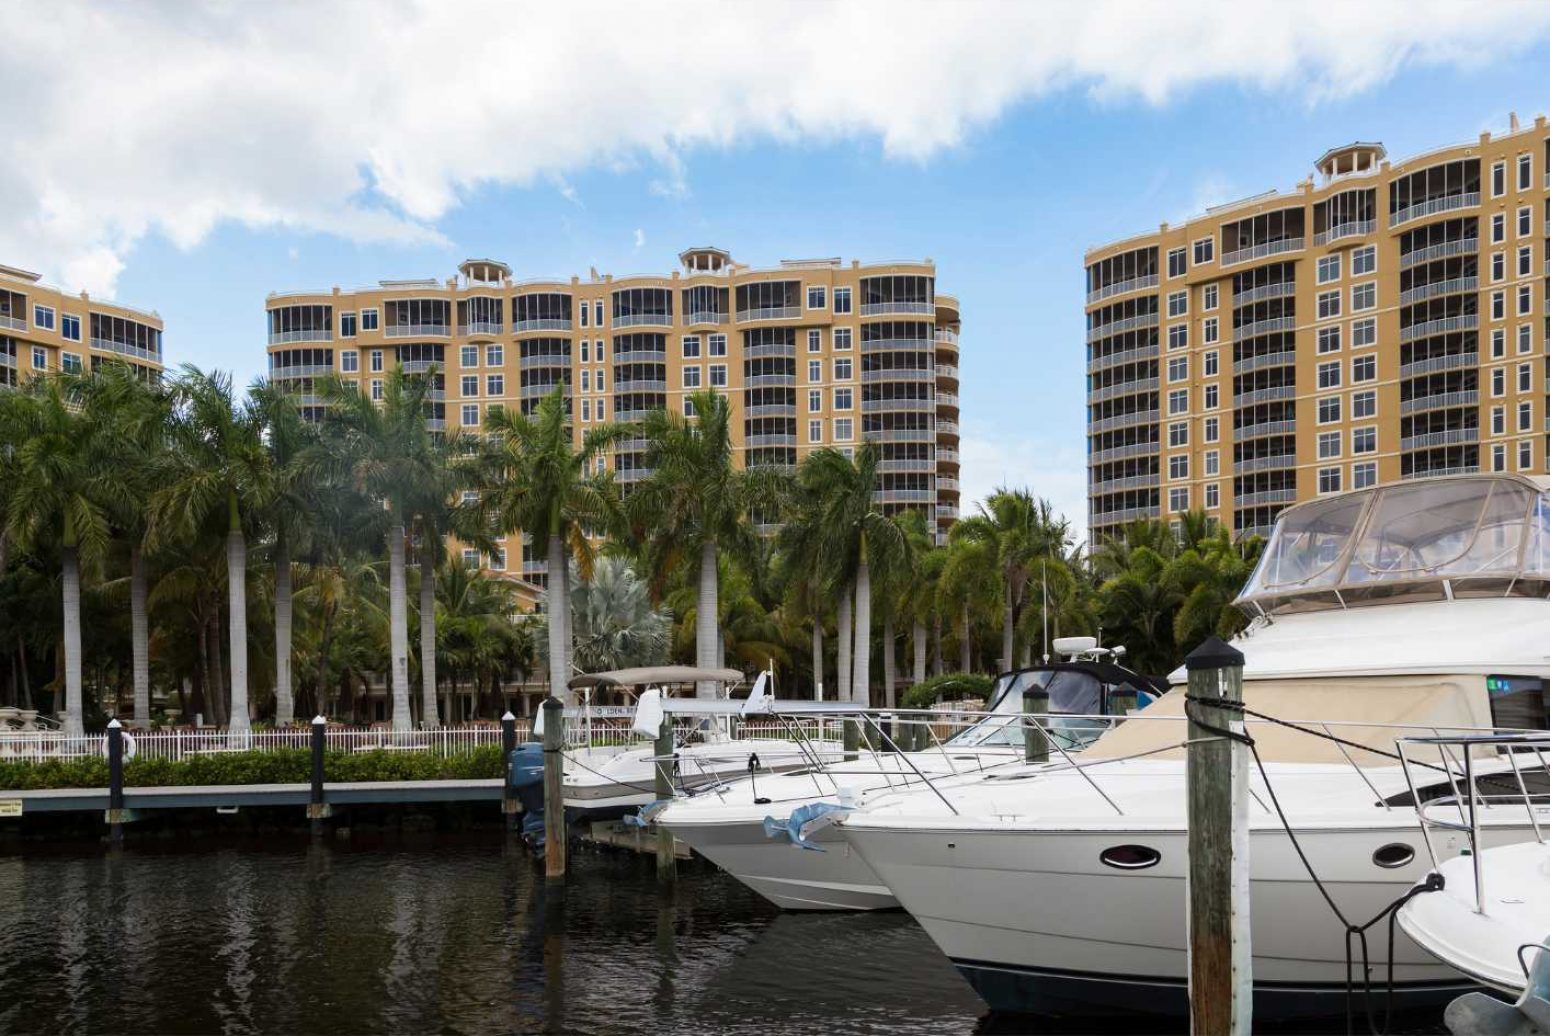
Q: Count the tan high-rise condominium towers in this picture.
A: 3